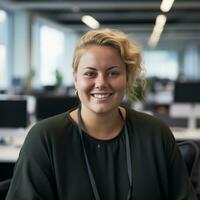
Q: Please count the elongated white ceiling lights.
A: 3